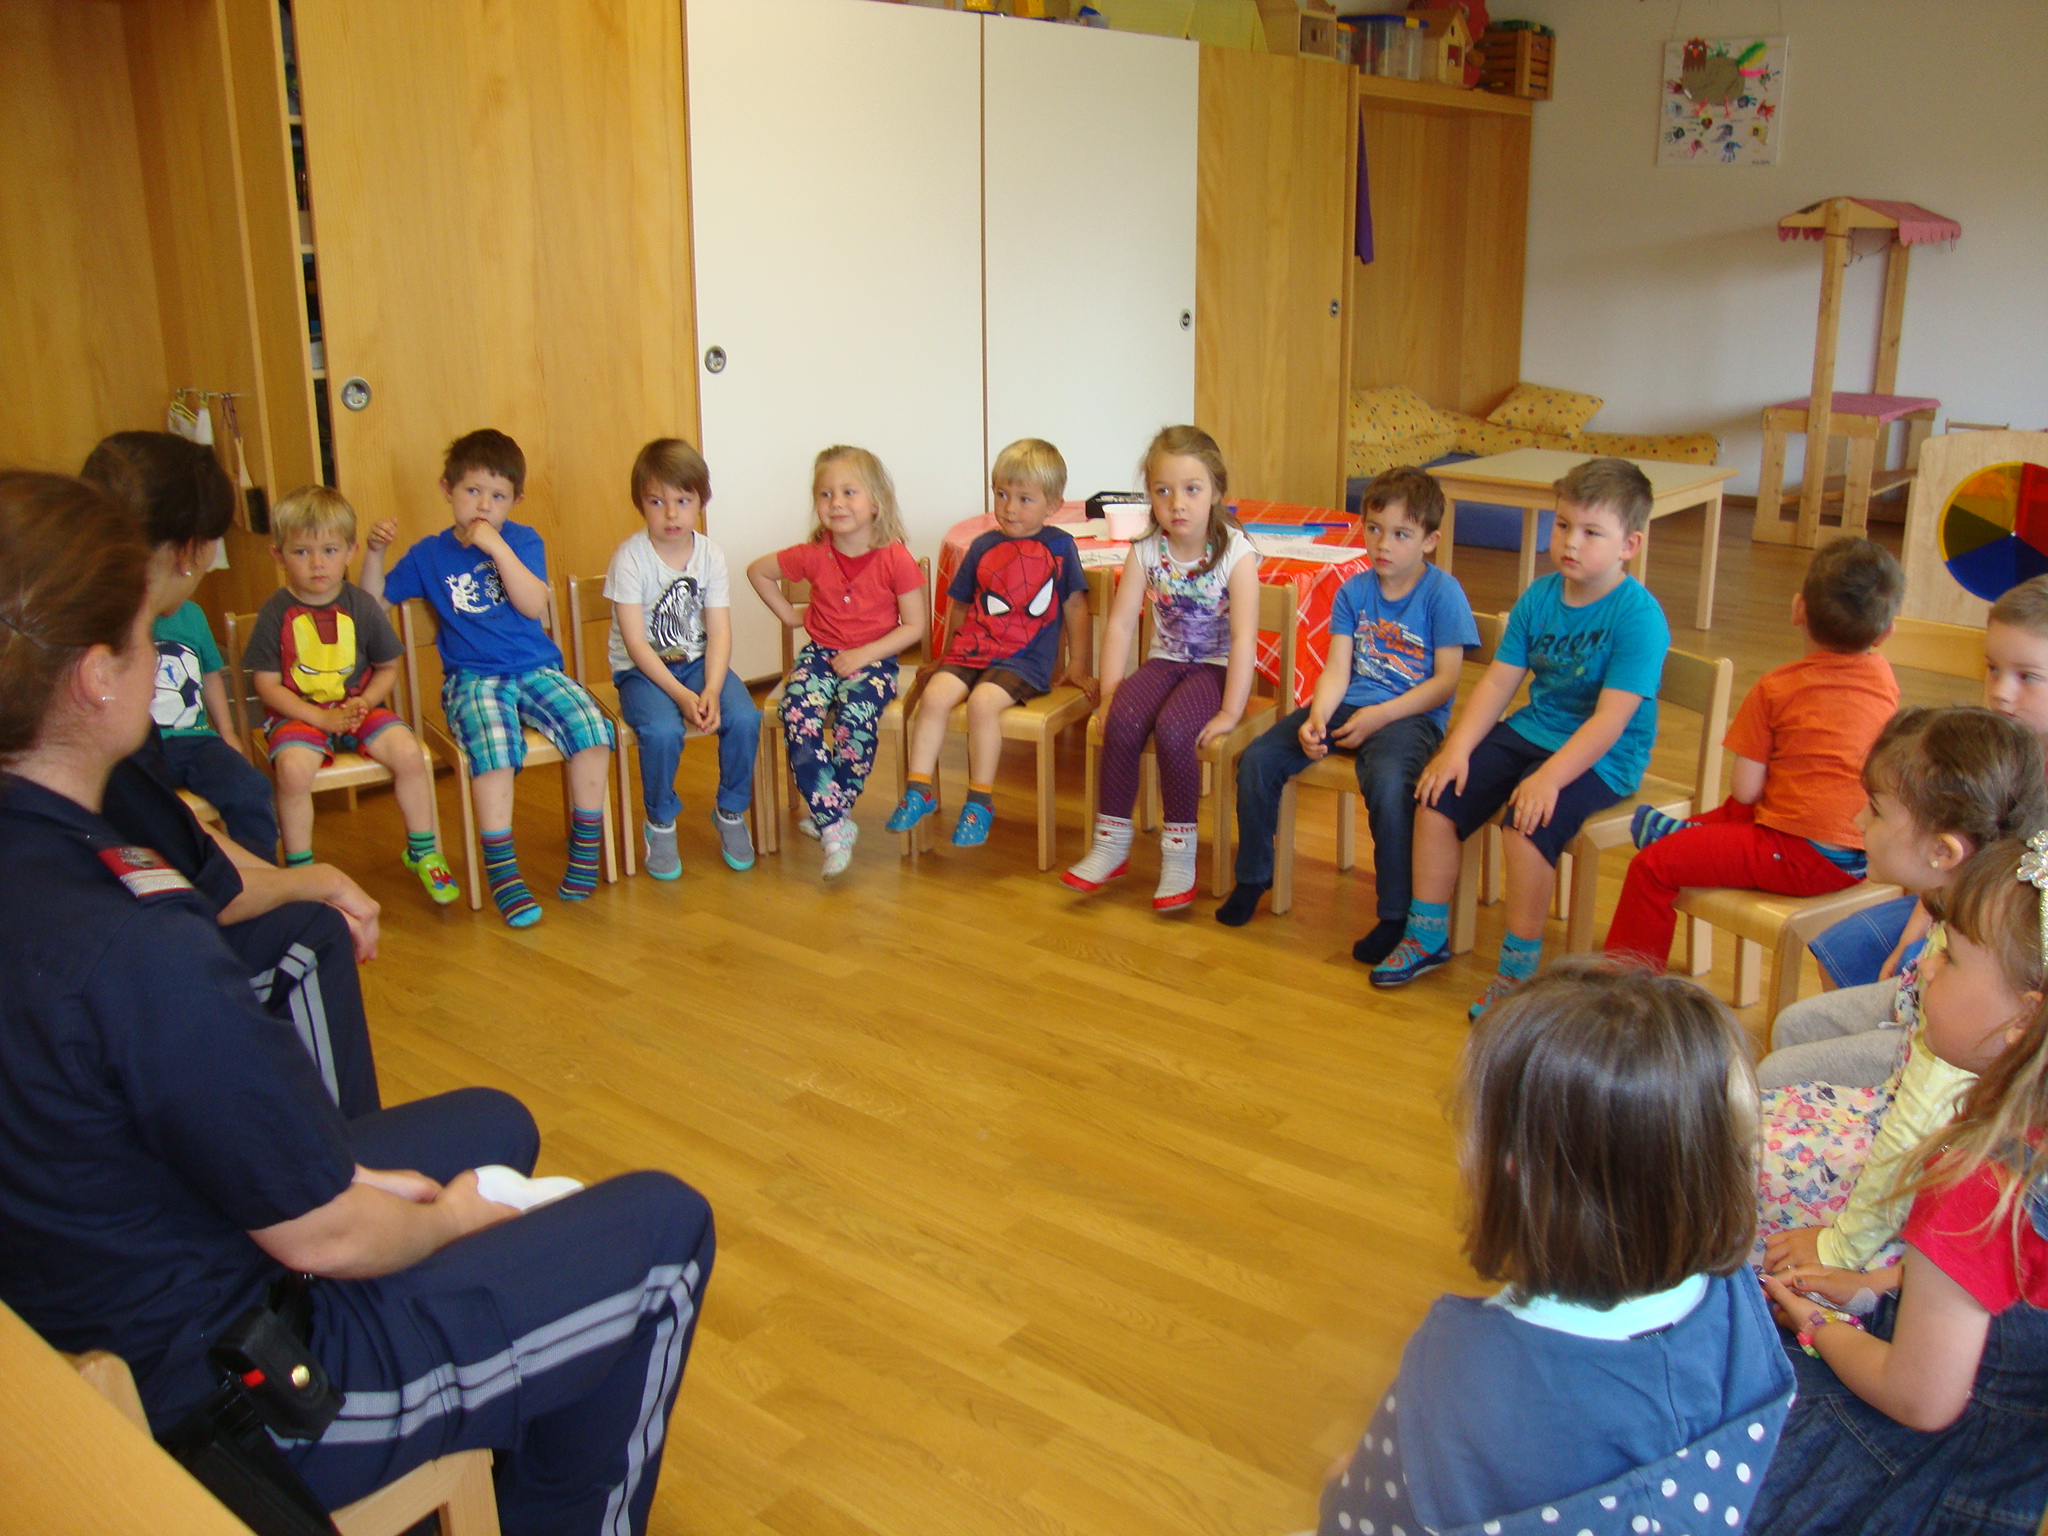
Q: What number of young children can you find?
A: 14